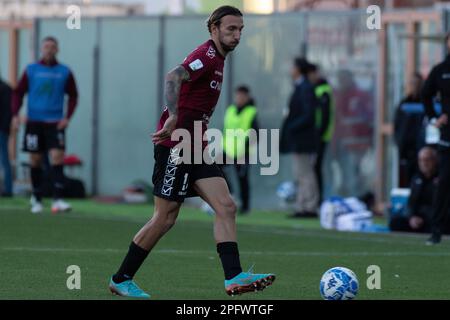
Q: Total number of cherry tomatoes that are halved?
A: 0